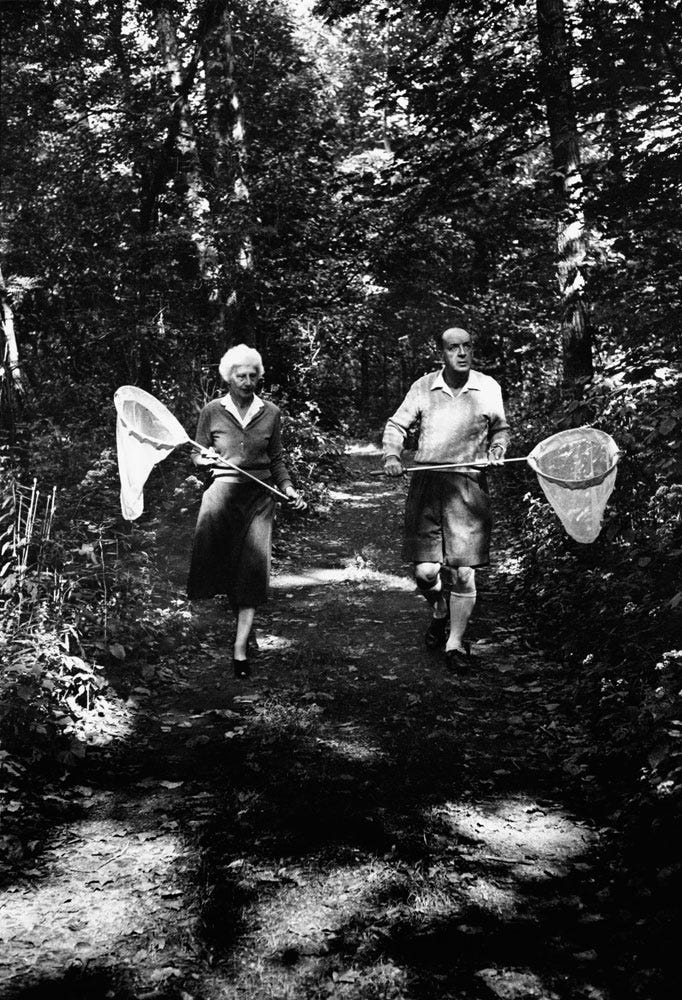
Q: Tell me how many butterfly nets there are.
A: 2